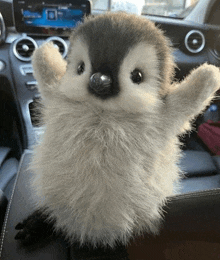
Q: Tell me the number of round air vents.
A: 3